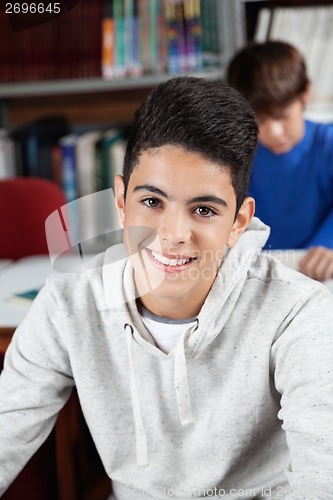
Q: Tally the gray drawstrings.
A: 2